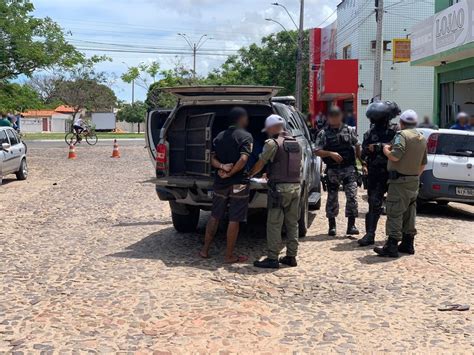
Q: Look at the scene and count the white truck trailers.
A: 1